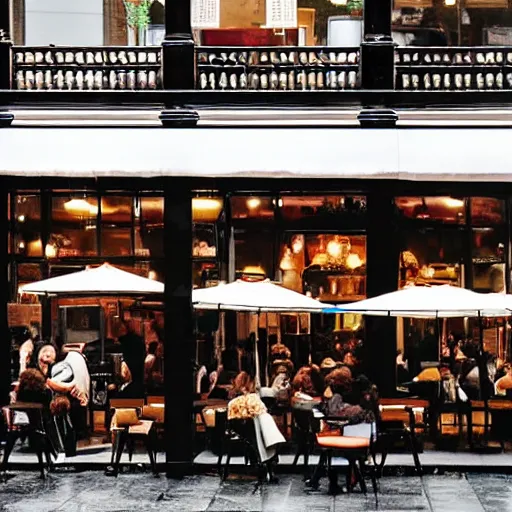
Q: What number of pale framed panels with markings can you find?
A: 2